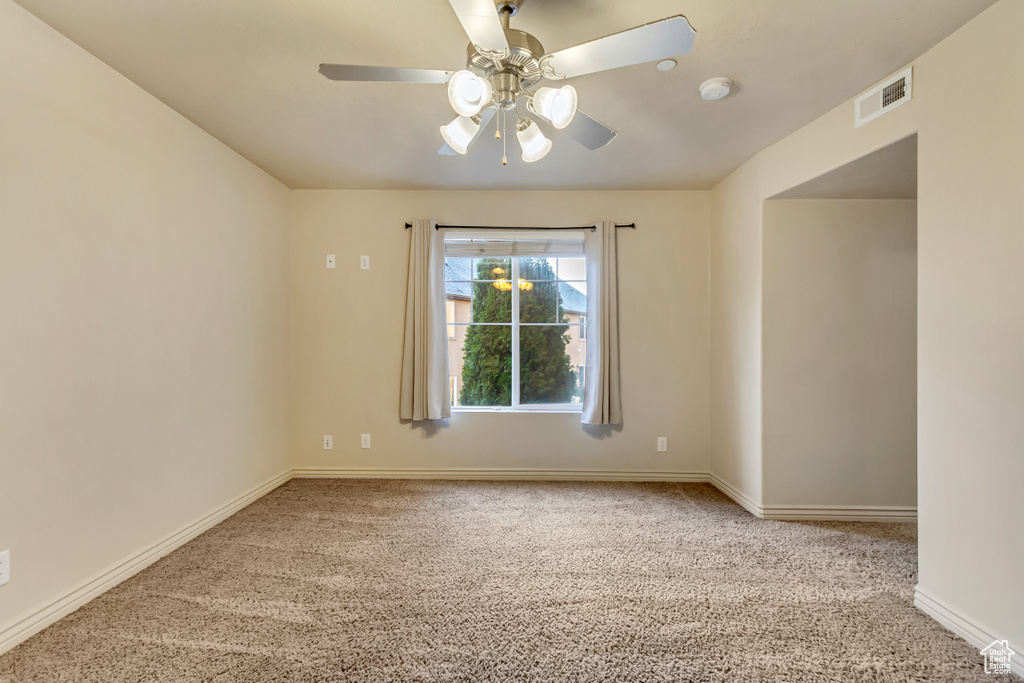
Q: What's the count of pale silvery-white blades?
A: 5